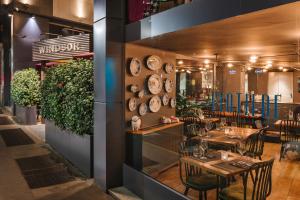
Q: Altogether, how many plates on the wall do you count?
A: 12